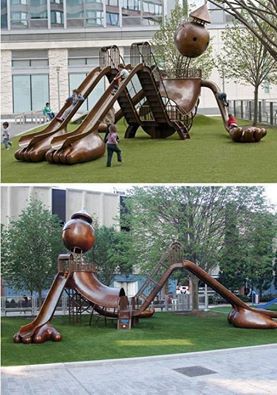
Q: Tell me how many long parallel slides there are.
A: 2